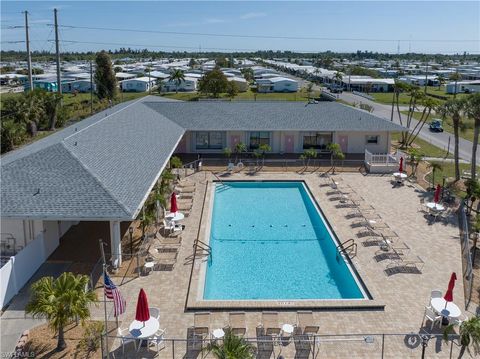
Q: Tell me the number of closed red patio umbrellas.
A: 5